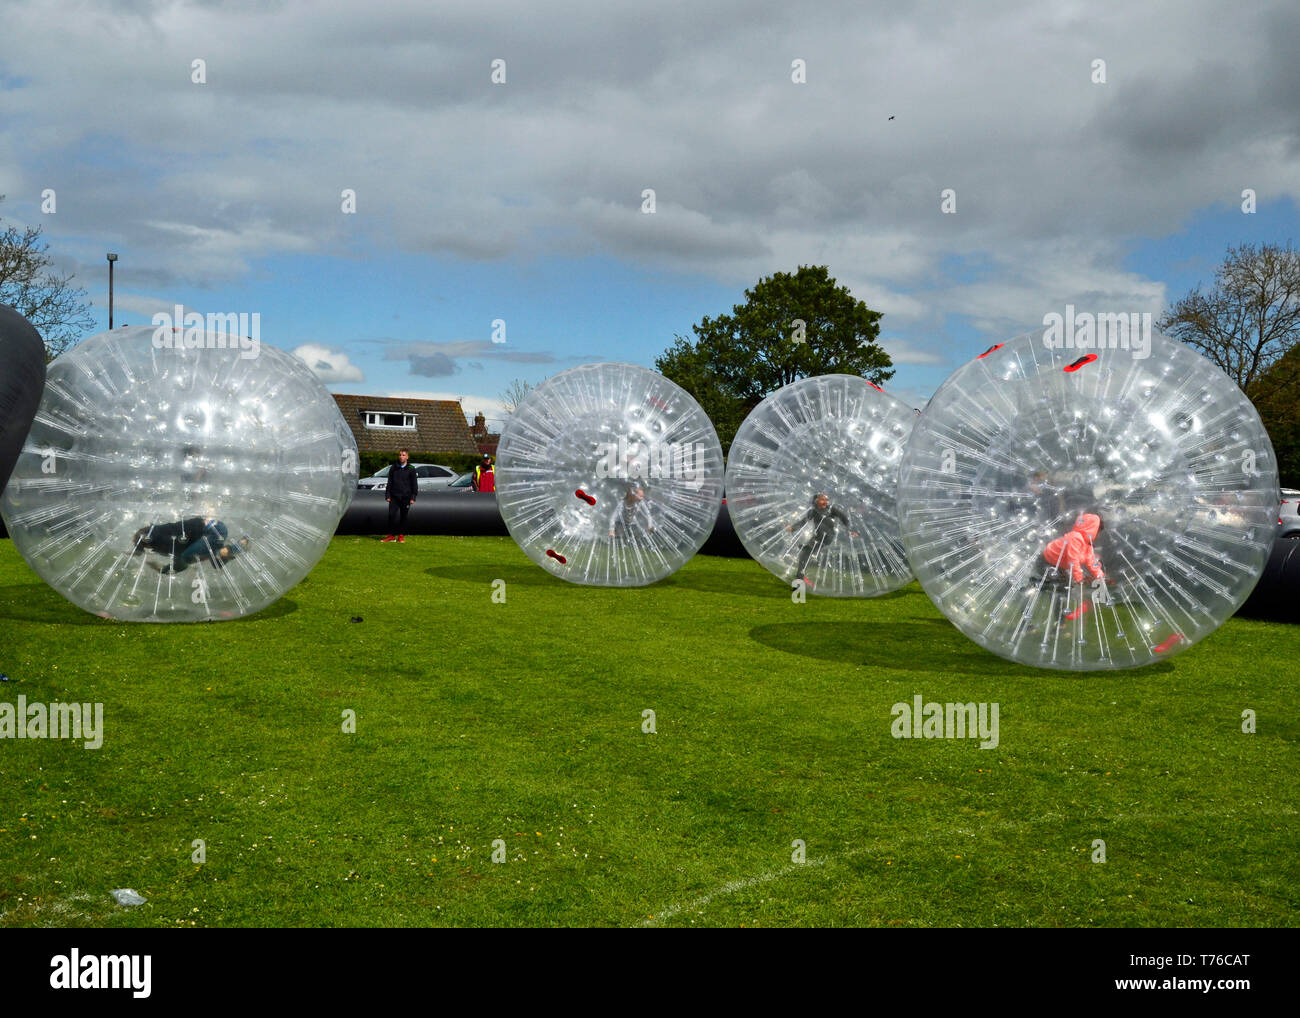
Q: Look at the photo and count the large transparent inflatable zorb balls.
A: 4